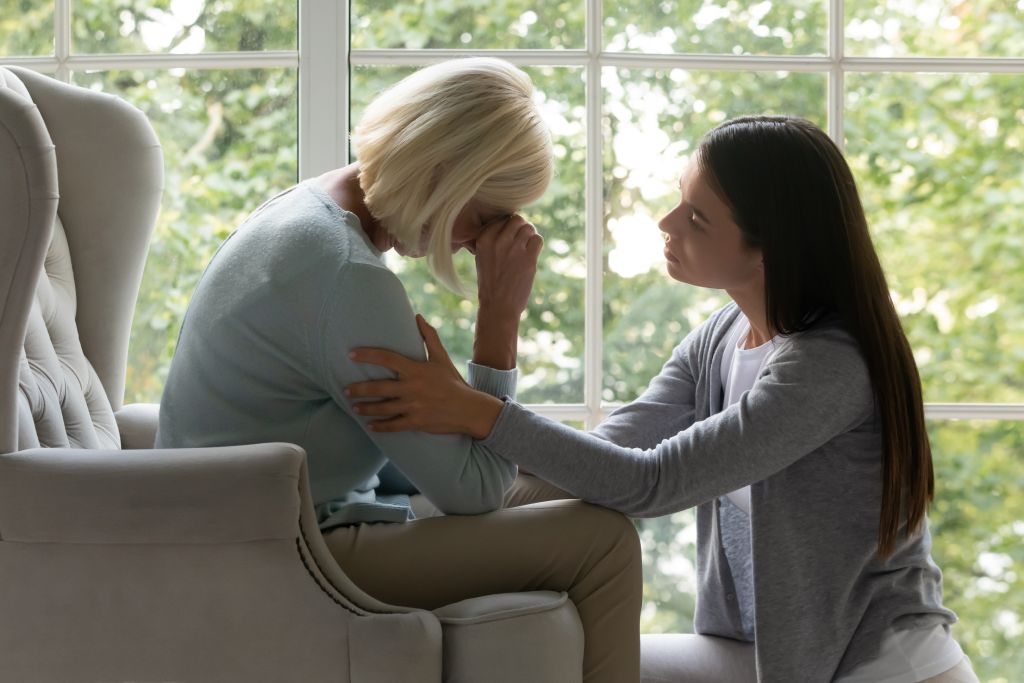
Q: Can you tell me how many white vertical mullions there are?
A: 4